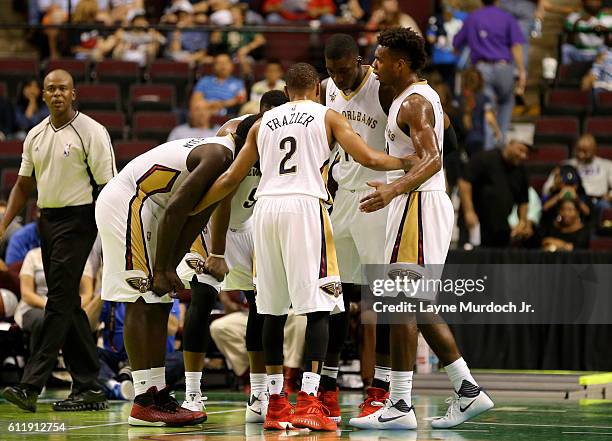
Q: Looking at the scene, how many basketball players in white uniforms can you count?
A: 5